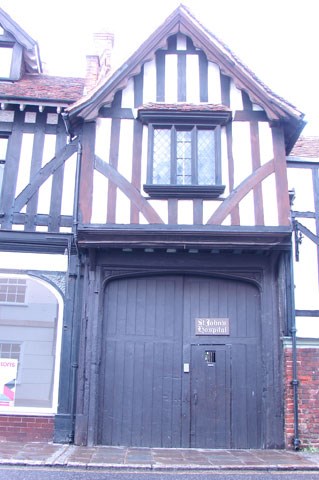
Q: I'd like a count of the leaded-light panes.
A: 3